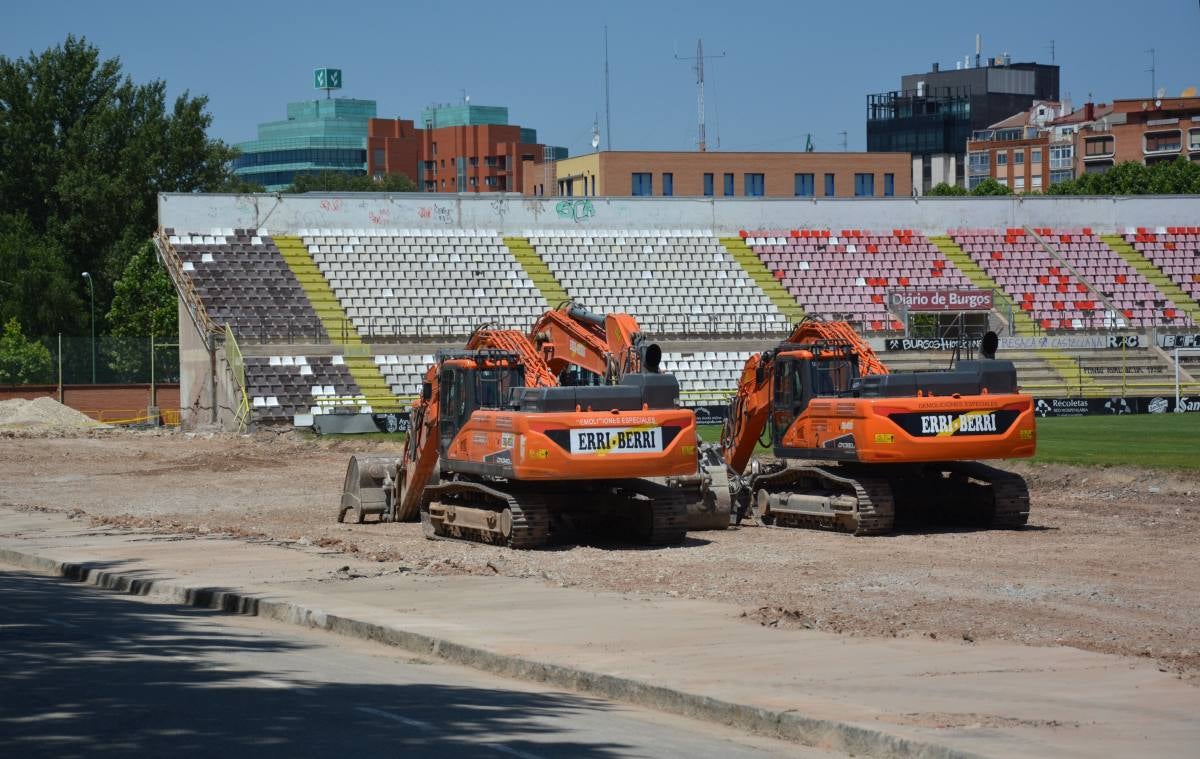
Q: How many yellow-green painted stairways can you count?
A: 5